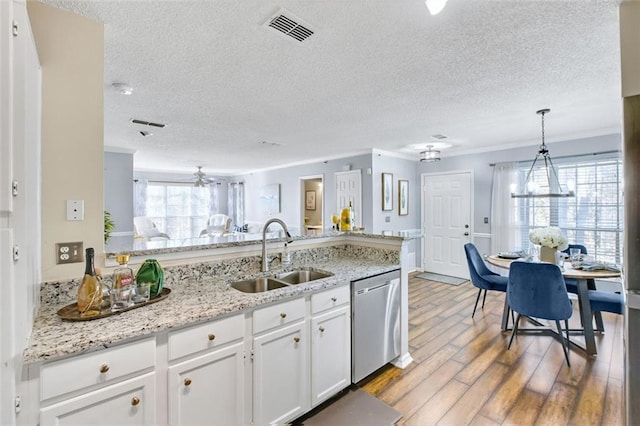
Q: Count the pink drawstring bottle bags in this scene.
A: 0